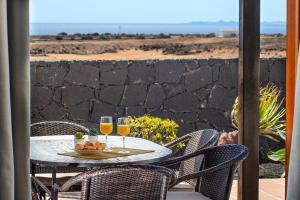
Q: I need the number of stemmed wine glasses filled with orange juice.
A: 2